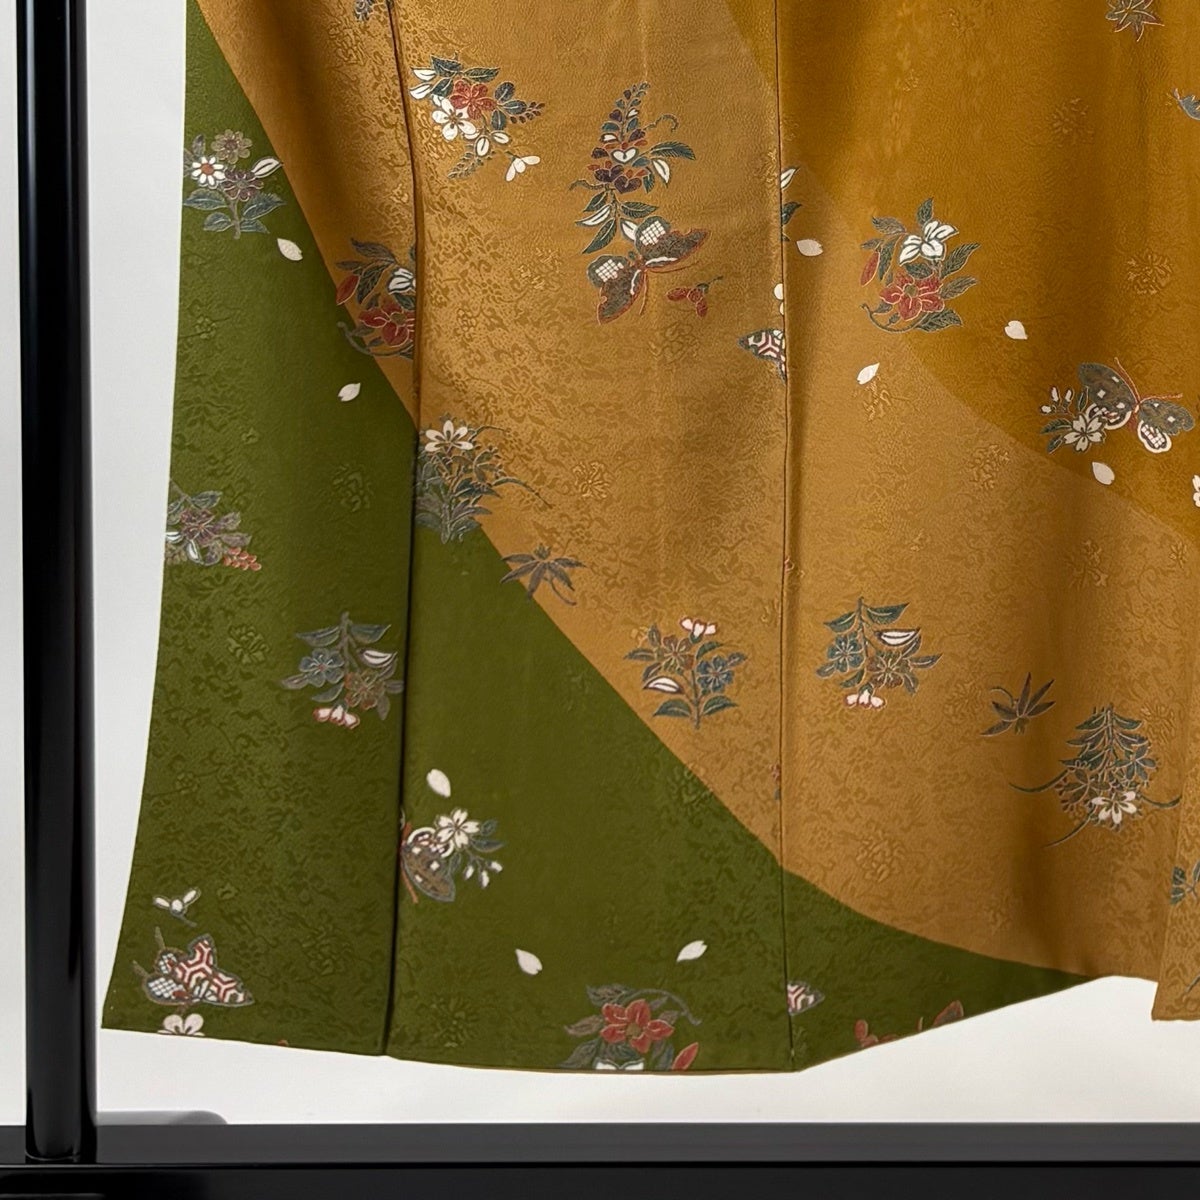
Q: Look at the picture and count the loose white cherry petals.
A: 9